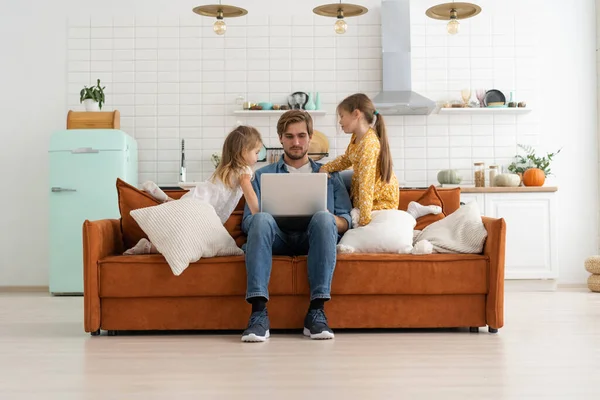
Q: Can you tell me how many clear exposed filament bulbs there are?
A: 3